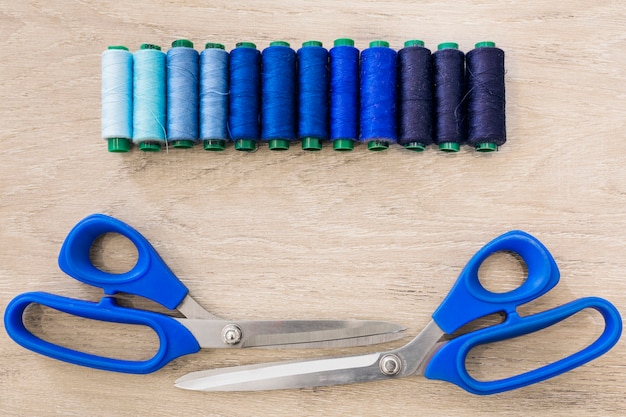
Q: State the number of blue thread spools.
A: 12